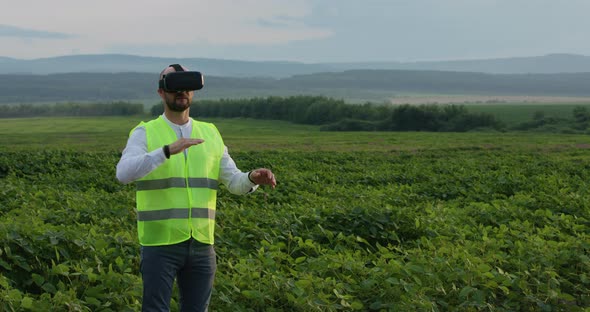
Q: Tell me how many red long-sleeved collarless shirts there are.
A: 0